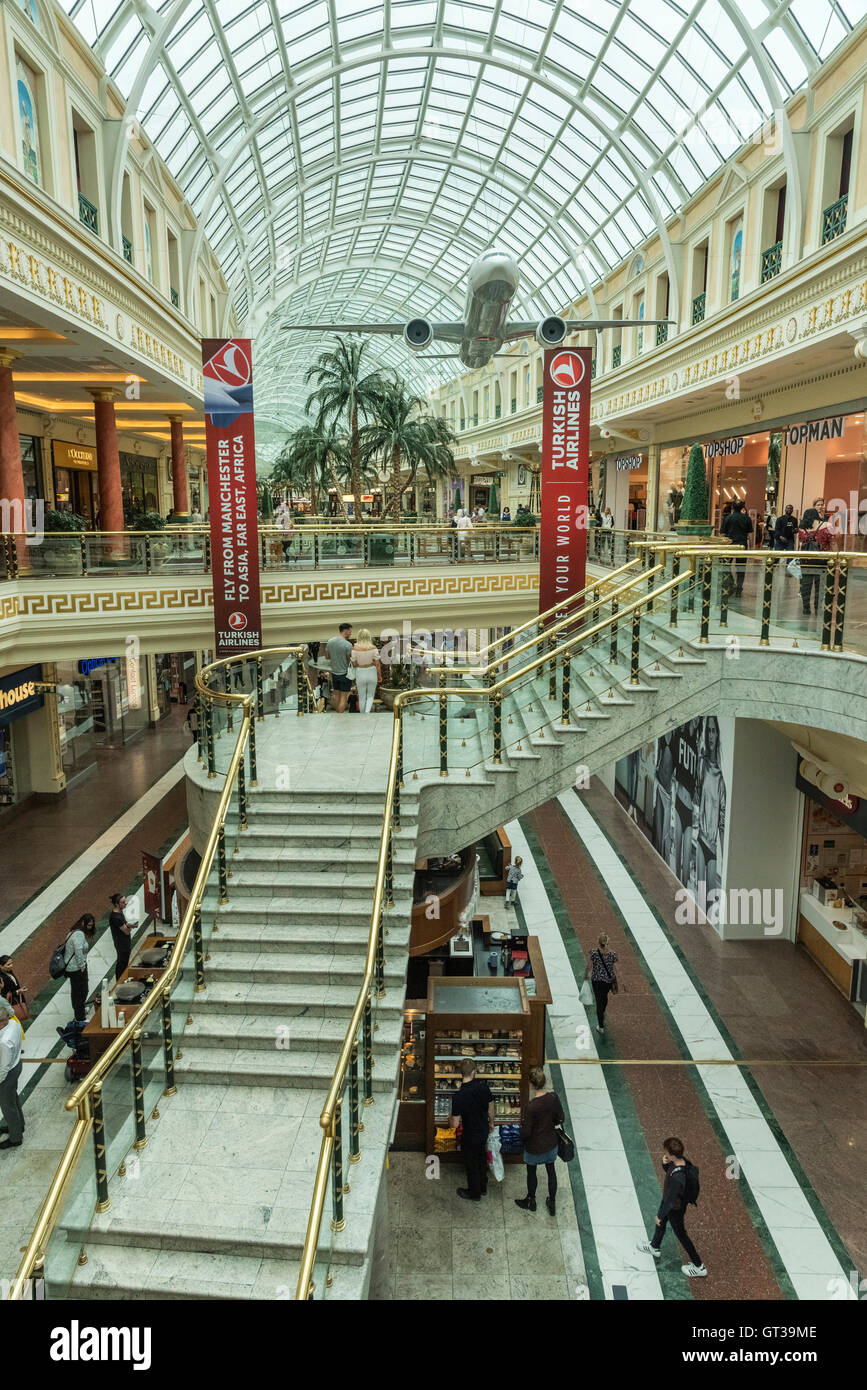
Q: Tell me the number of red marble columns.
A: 3